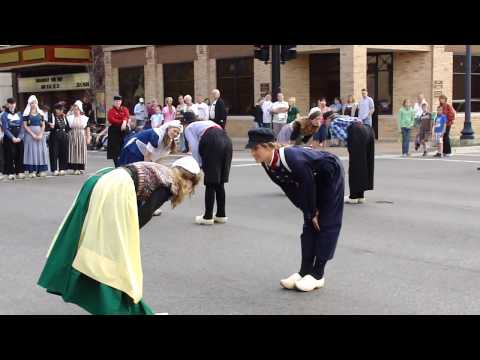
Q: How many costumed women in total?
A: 5